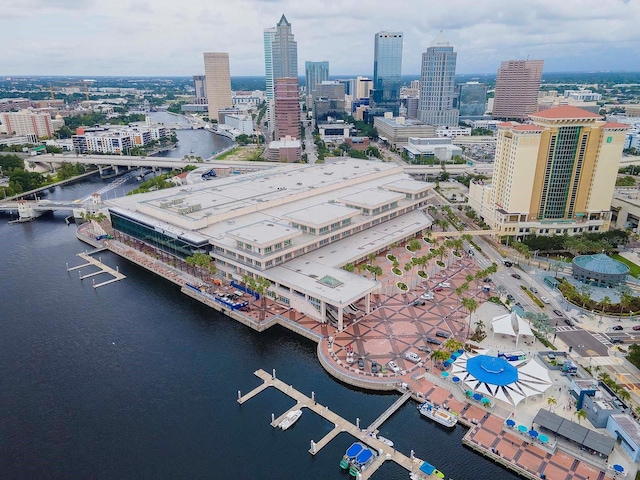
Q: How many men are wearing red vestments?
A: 0